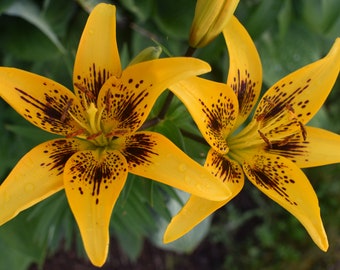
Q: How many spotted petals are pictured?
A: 12